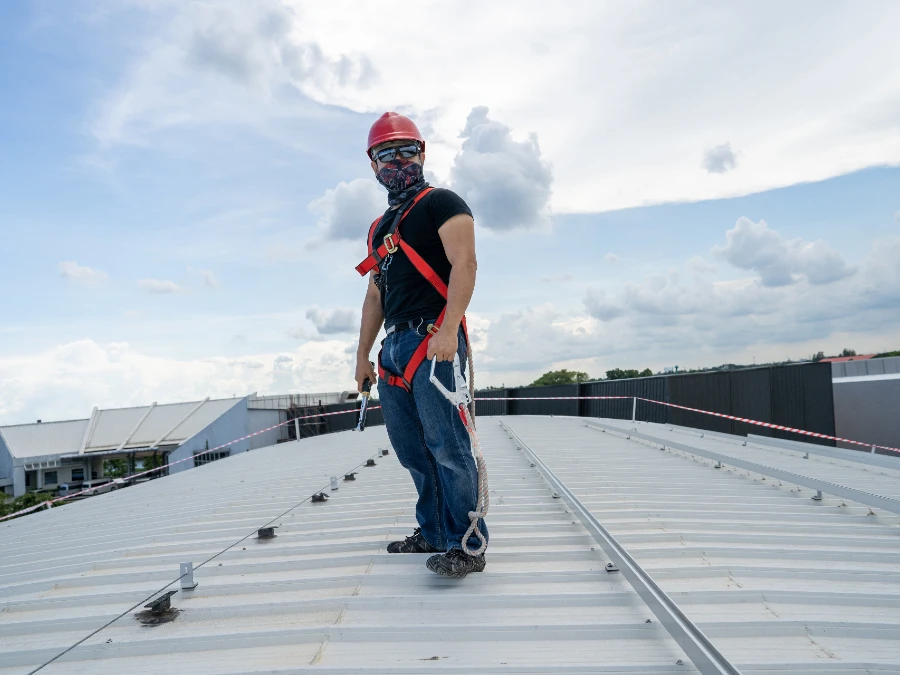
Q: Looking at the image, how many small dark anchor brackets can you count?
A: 6